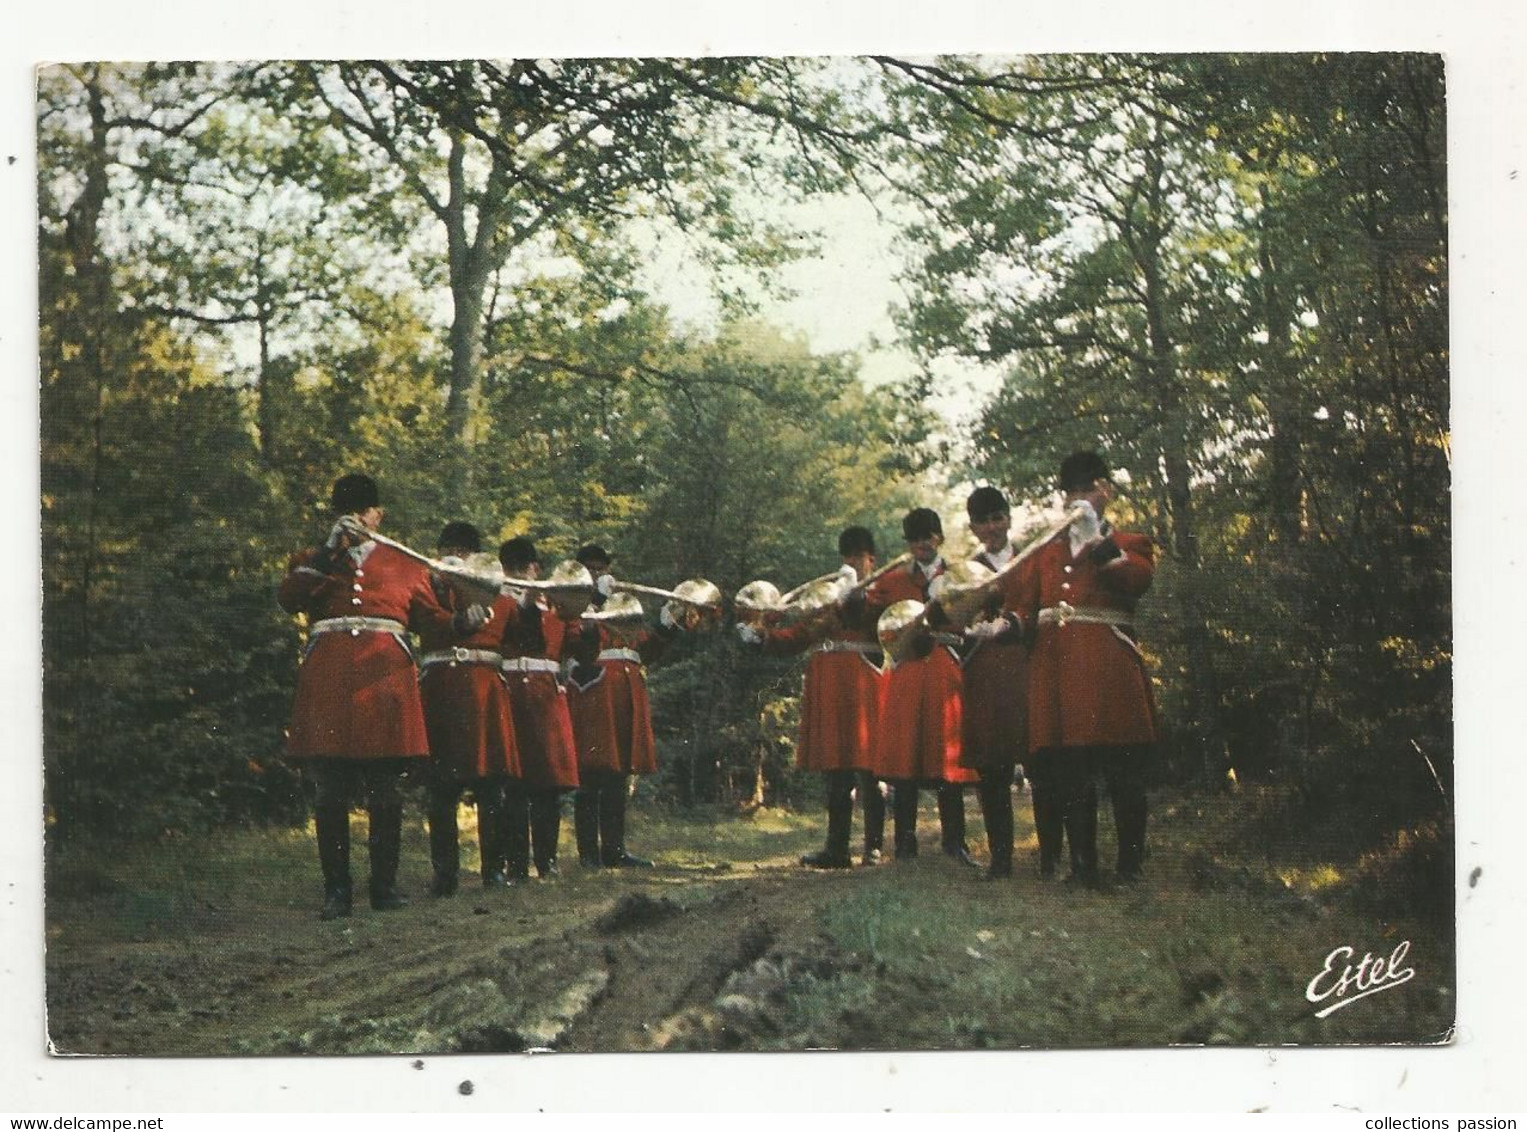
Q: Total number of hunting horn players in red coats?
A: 8